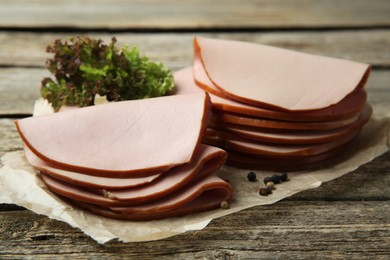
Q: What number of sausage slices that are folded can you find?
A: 4